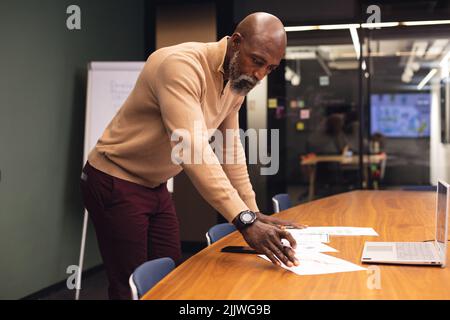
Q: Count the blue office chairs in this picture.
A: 3